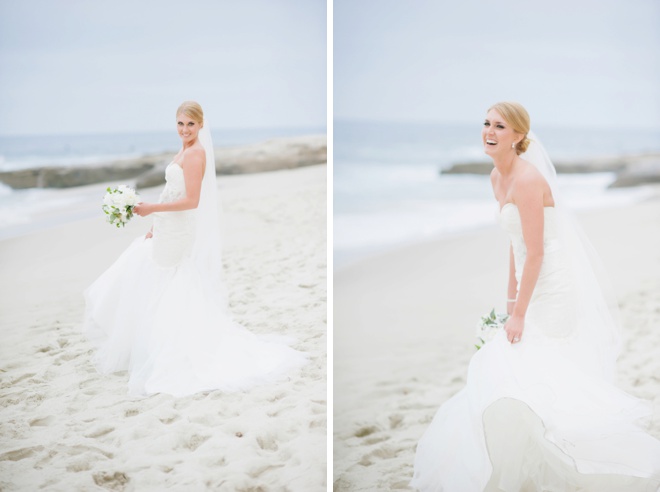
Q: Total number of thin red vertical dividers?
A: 0